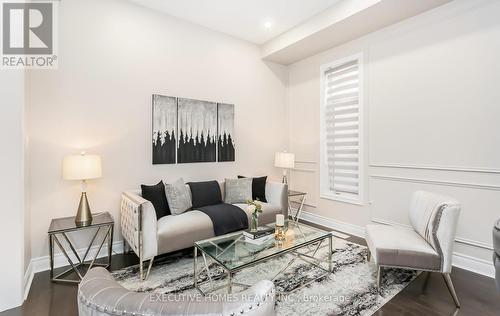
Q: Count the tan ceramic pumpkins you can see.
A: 0